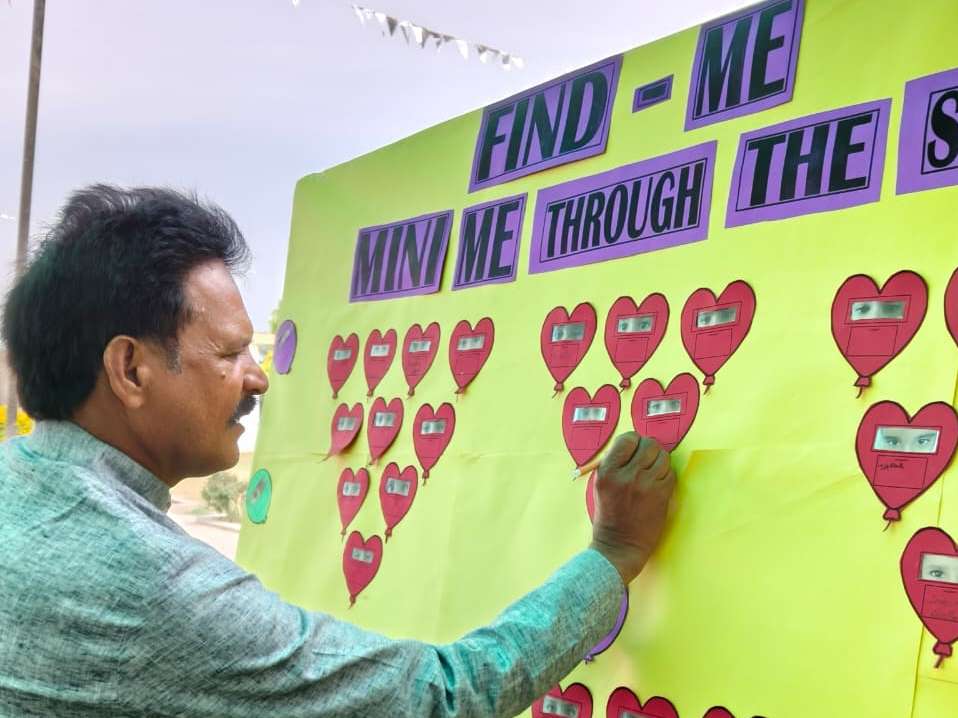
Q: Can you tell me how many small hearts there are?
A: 10